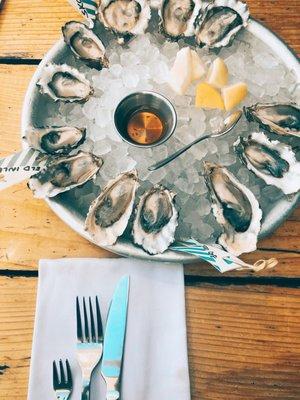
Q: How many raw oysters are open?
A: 12